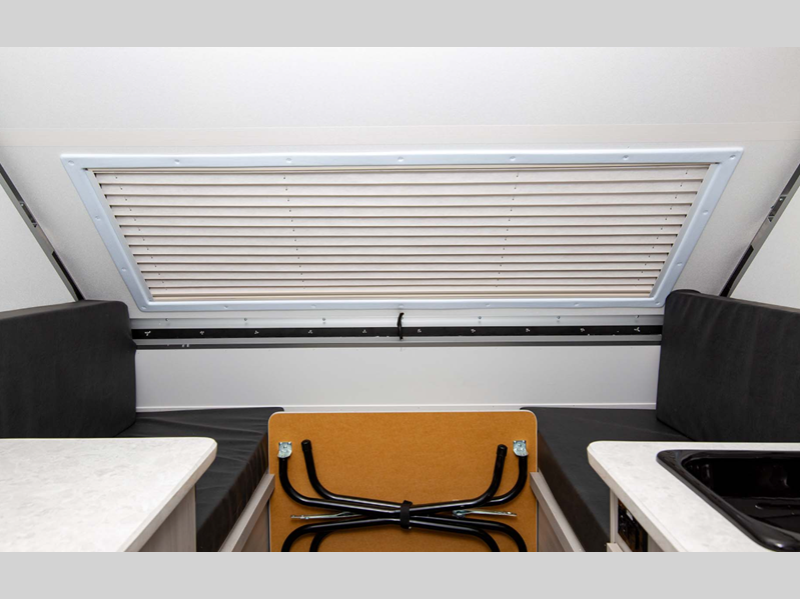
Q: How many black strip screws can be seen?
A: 10